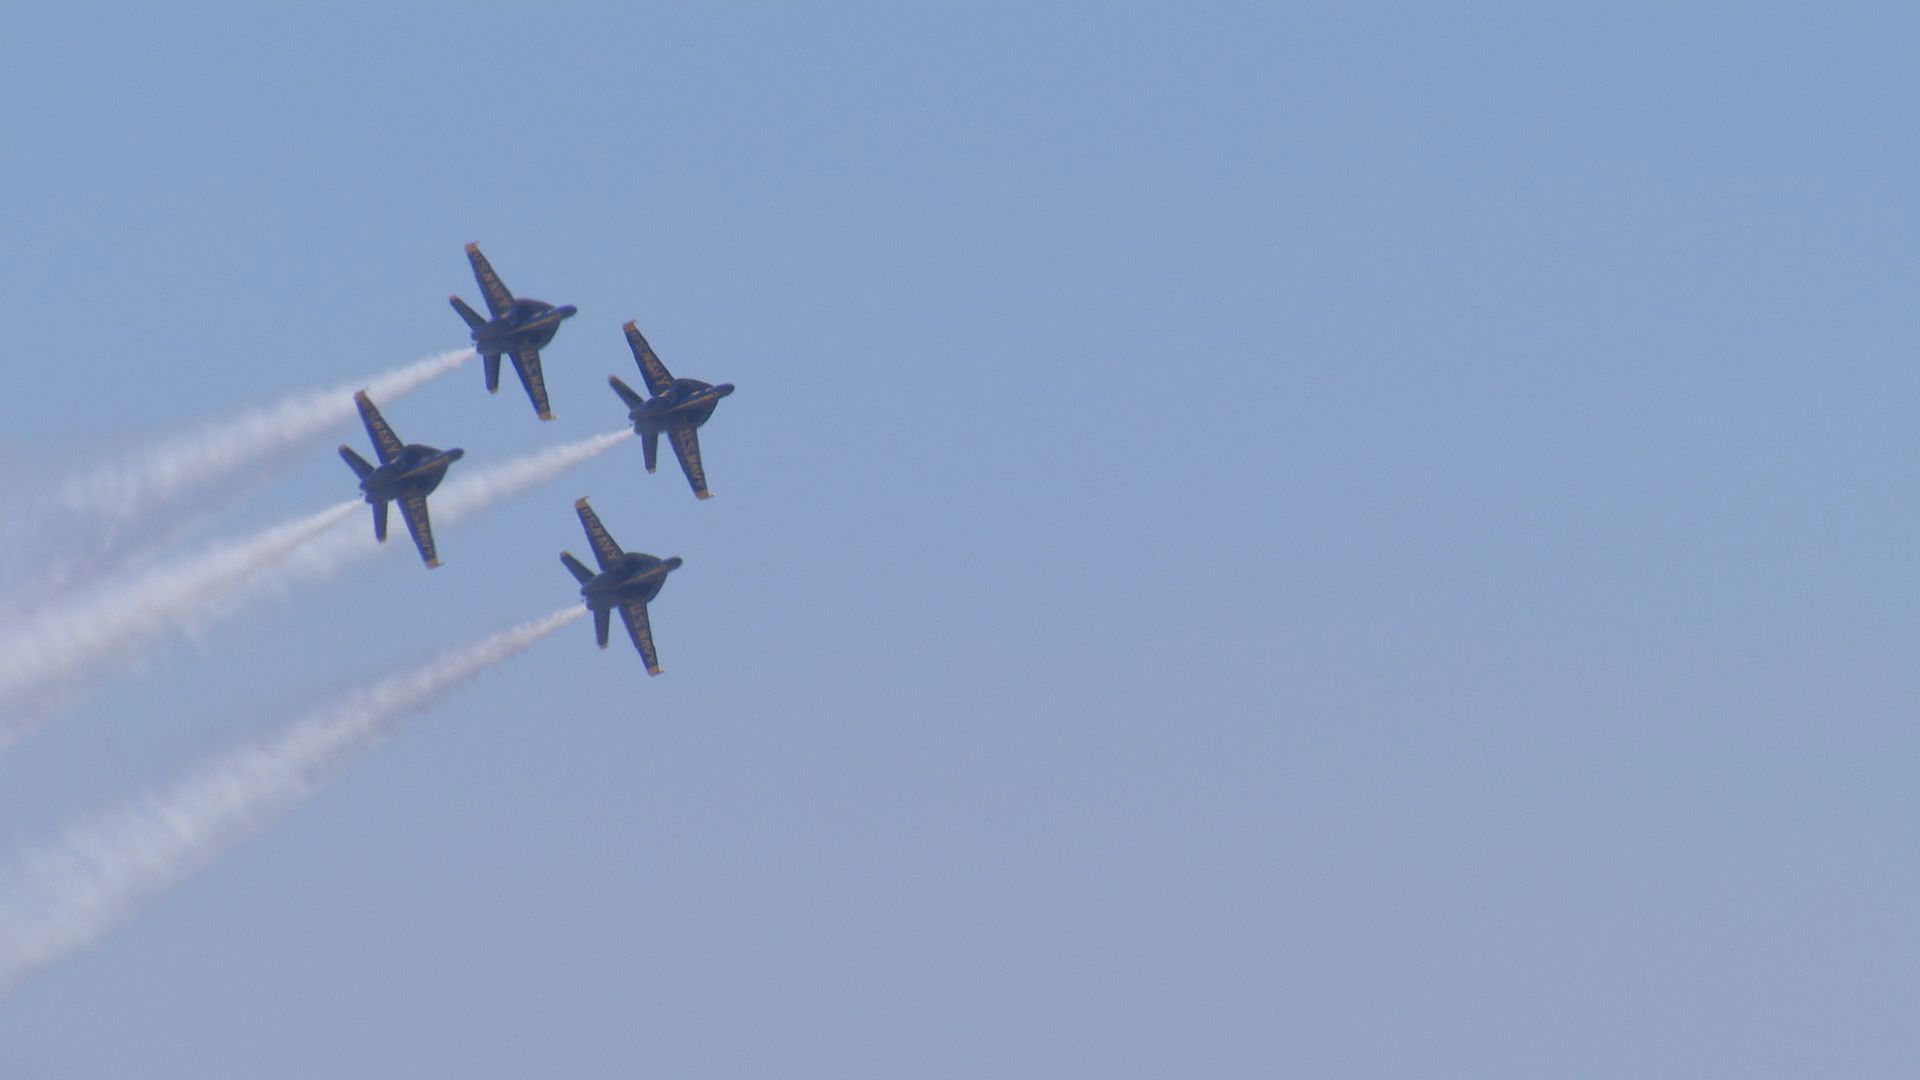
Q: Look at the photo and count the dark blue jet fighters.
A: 4